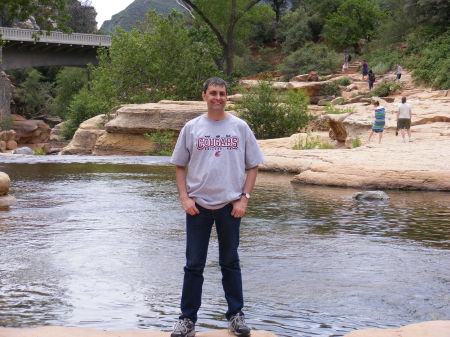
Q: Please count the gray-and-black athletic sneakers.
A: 2